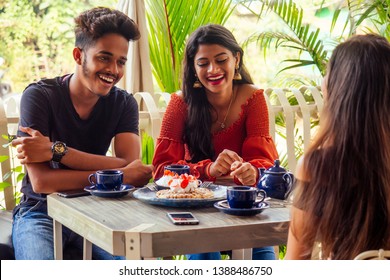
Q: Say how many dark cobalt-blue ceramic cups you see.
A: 3